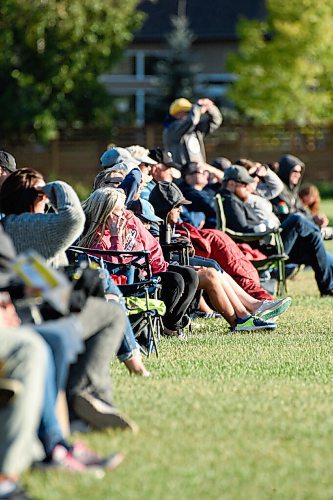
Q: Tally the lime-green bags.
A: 1